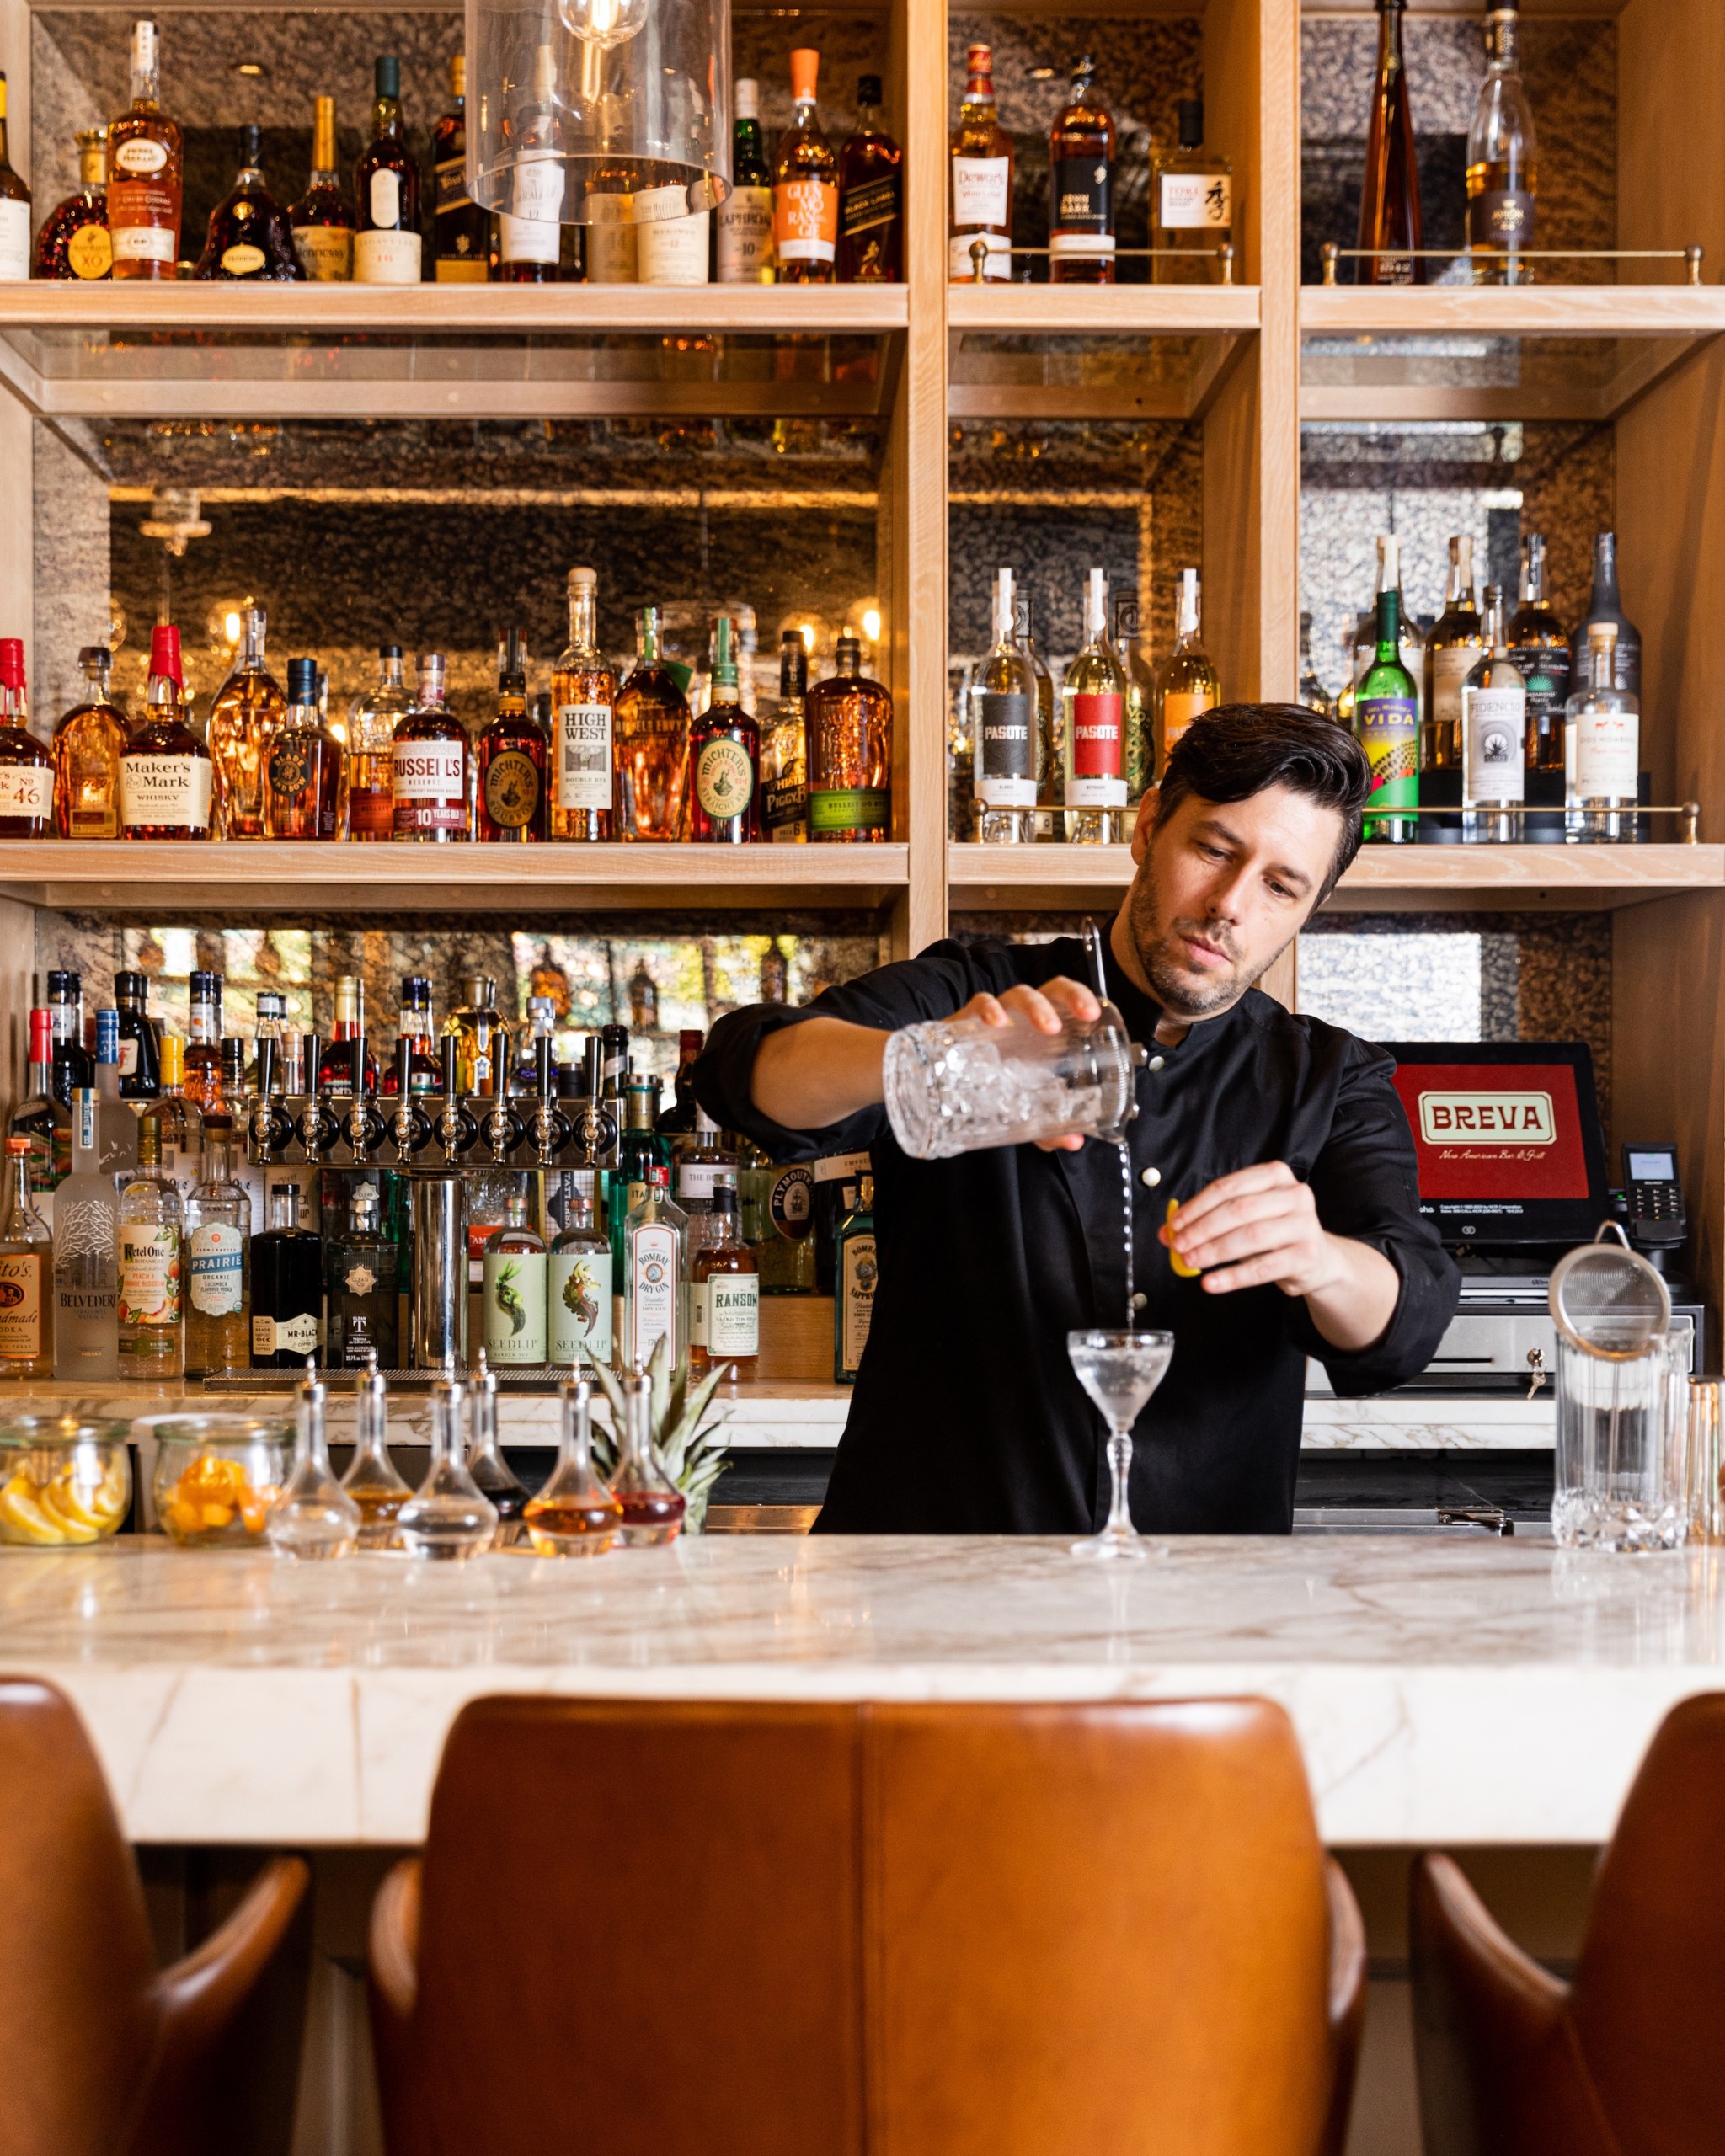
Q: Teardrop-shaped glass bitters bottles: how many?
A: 6